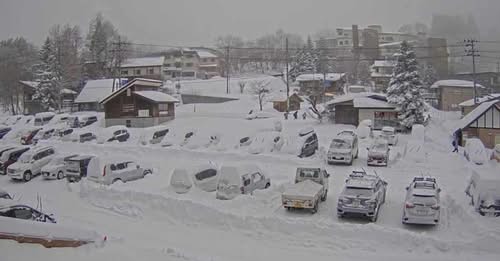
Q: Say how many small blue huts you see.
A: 0